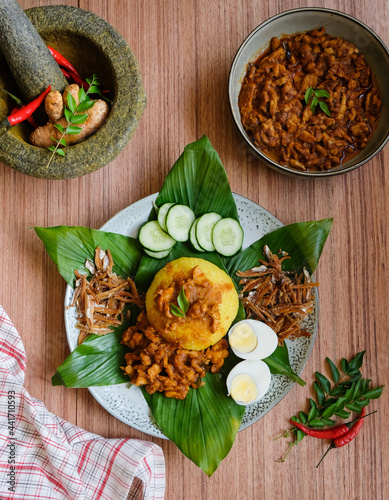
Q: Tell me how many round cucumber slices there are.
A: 7